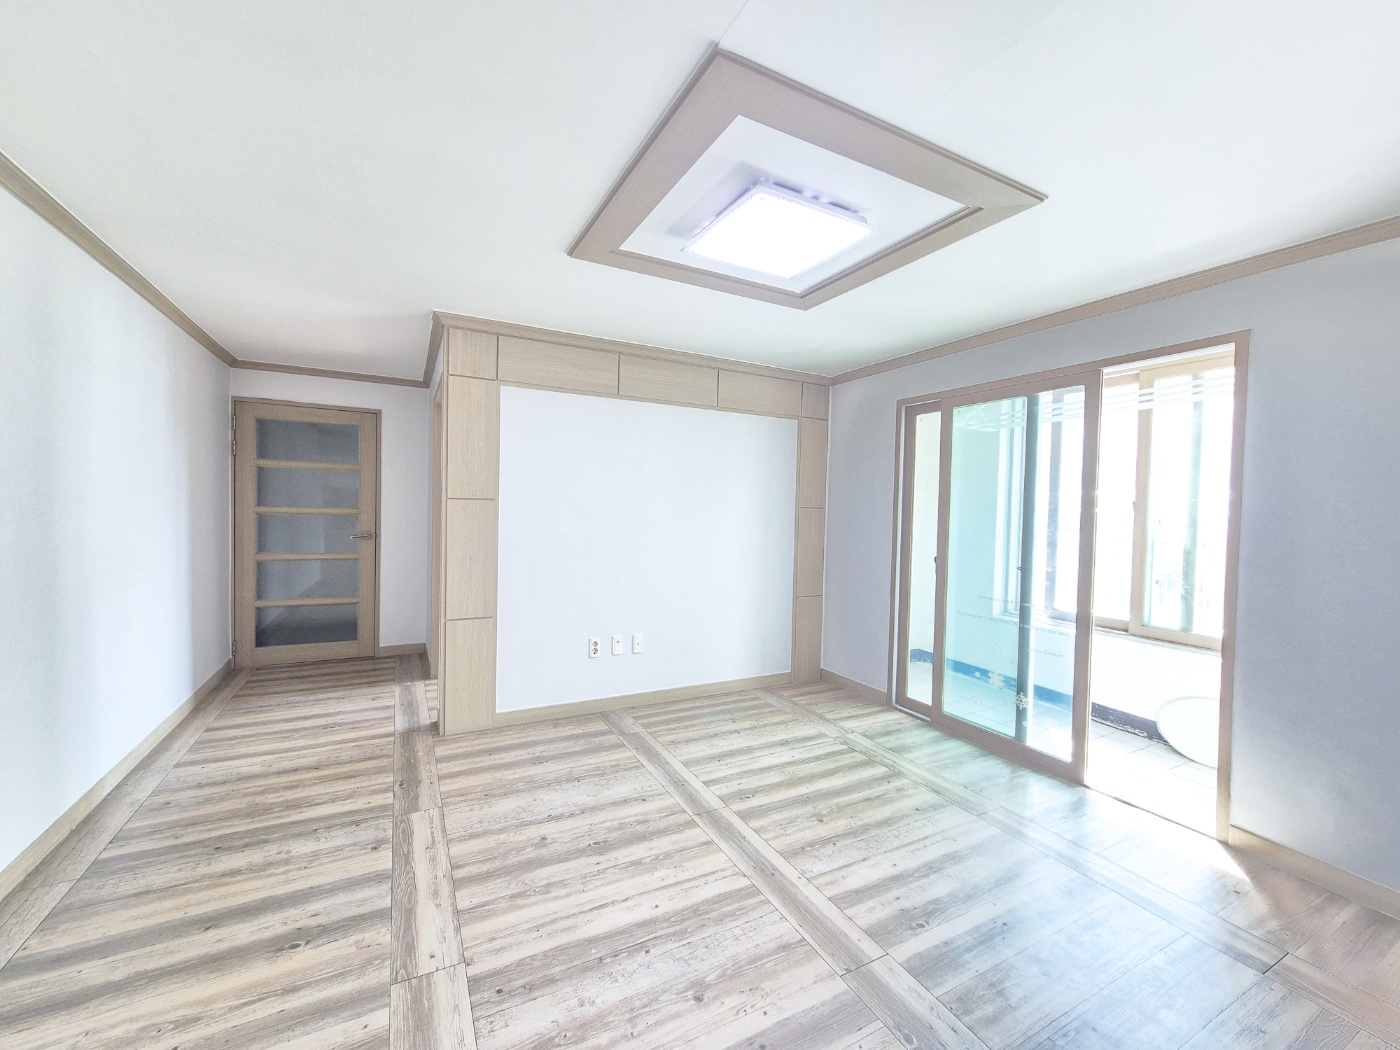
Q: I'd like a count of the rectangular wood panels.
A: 11